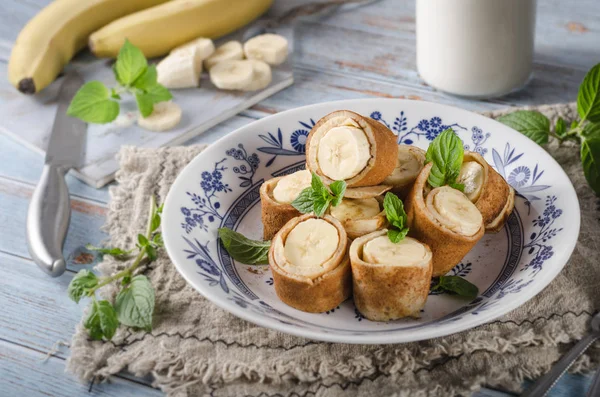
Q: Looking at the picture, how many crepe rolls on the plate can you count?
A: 8